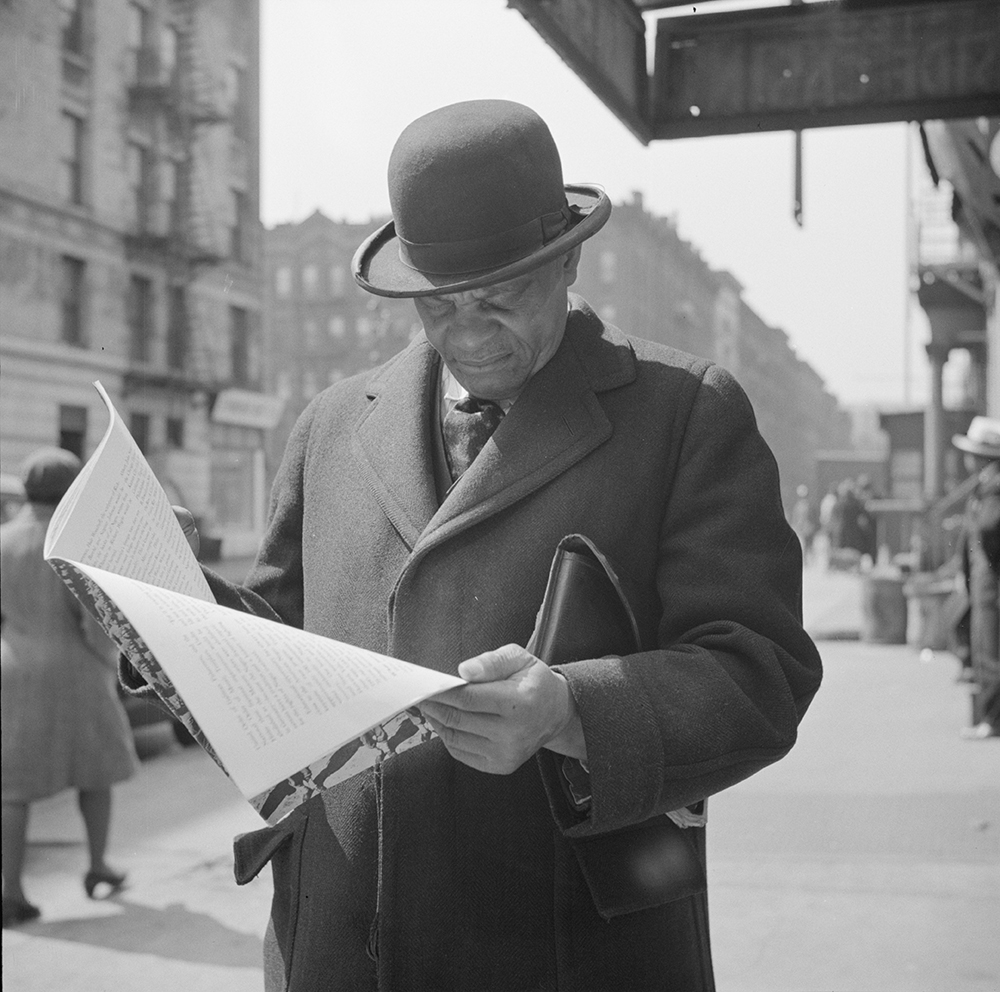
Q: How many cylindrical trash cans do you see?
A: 2